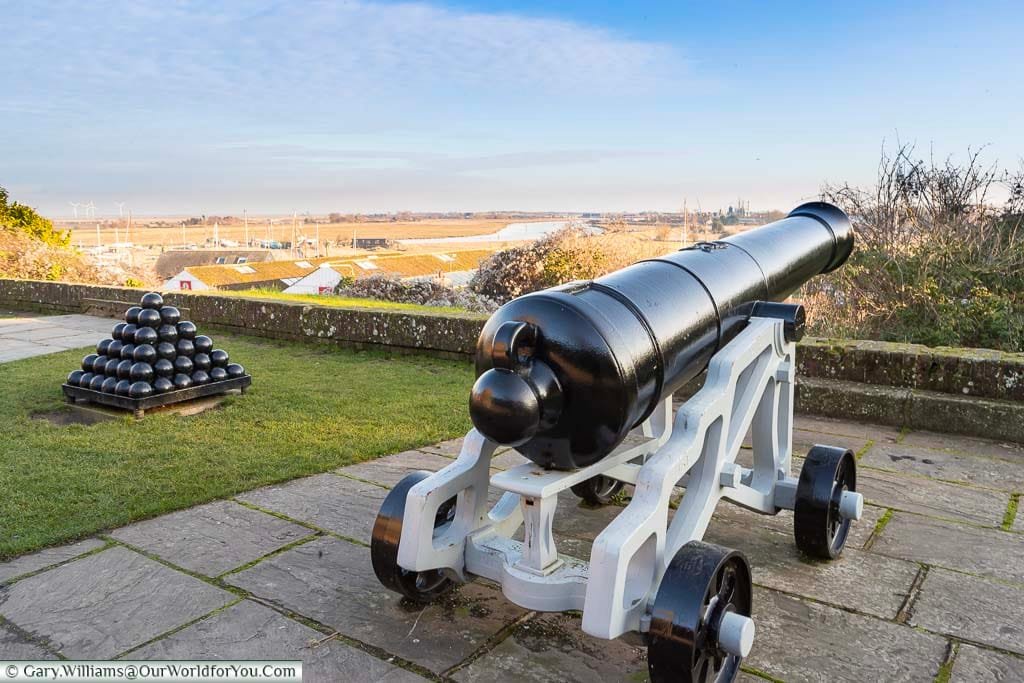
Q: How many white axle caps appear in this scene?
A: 2